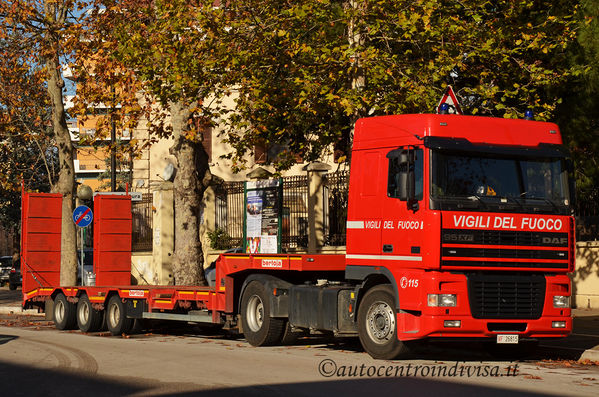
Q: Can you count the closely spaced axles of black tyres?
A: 3